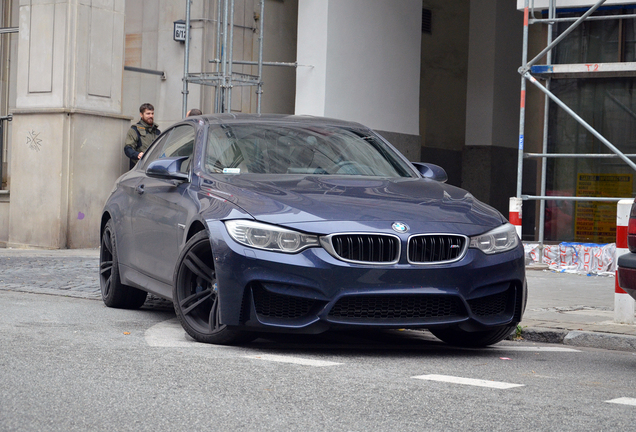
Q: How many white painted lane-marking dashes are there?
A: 3